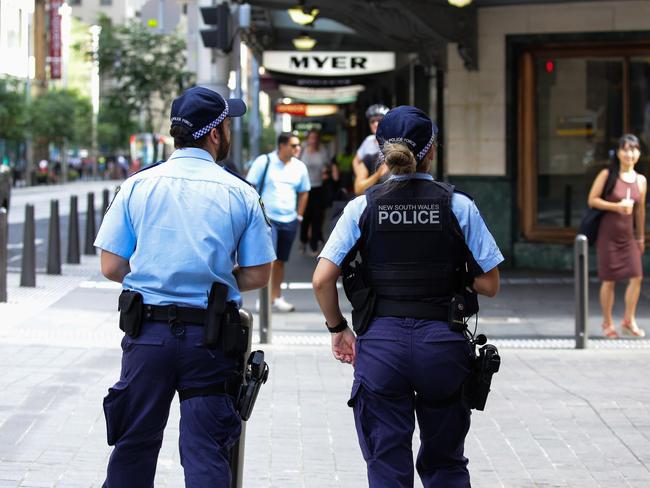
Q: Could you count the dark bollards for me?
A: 6